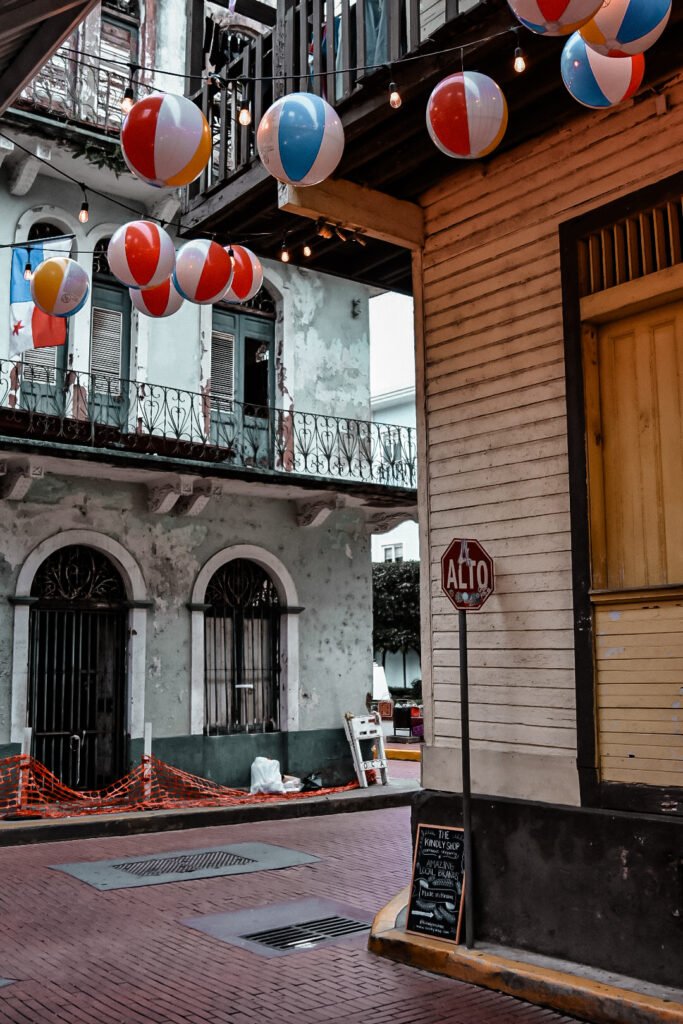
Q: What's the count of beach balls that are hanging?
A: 11